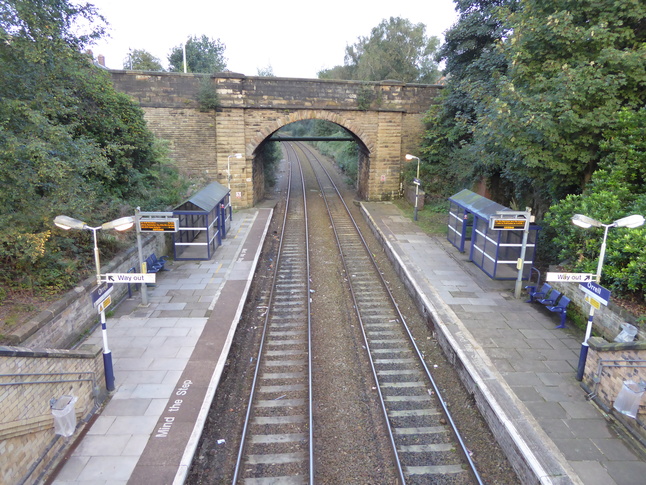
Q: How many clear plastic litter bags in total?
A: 3